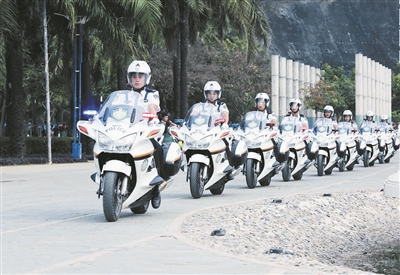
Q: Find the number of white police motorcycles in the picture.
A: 8